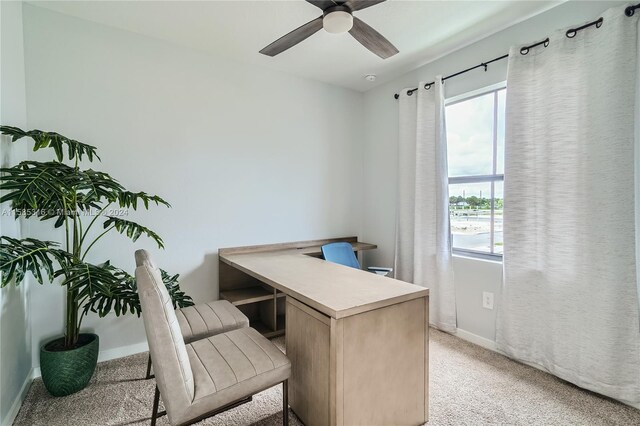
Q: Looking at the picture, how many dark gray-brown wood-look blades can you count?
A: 4